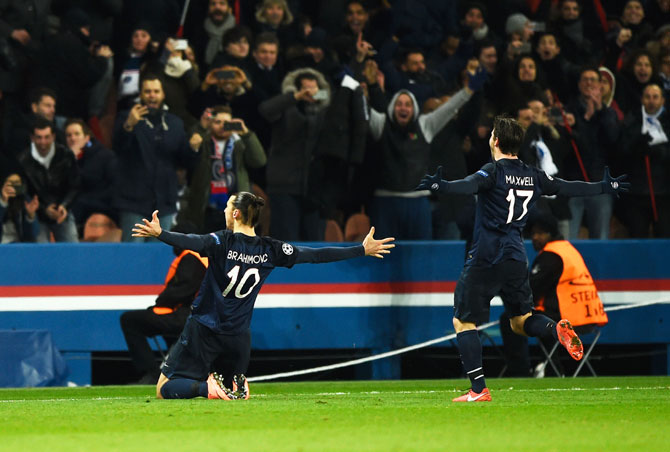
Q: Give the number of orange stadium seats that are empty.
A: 3